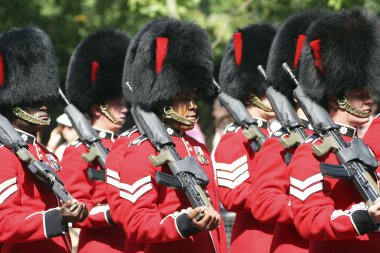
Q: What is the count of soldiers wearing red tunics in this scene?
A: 6